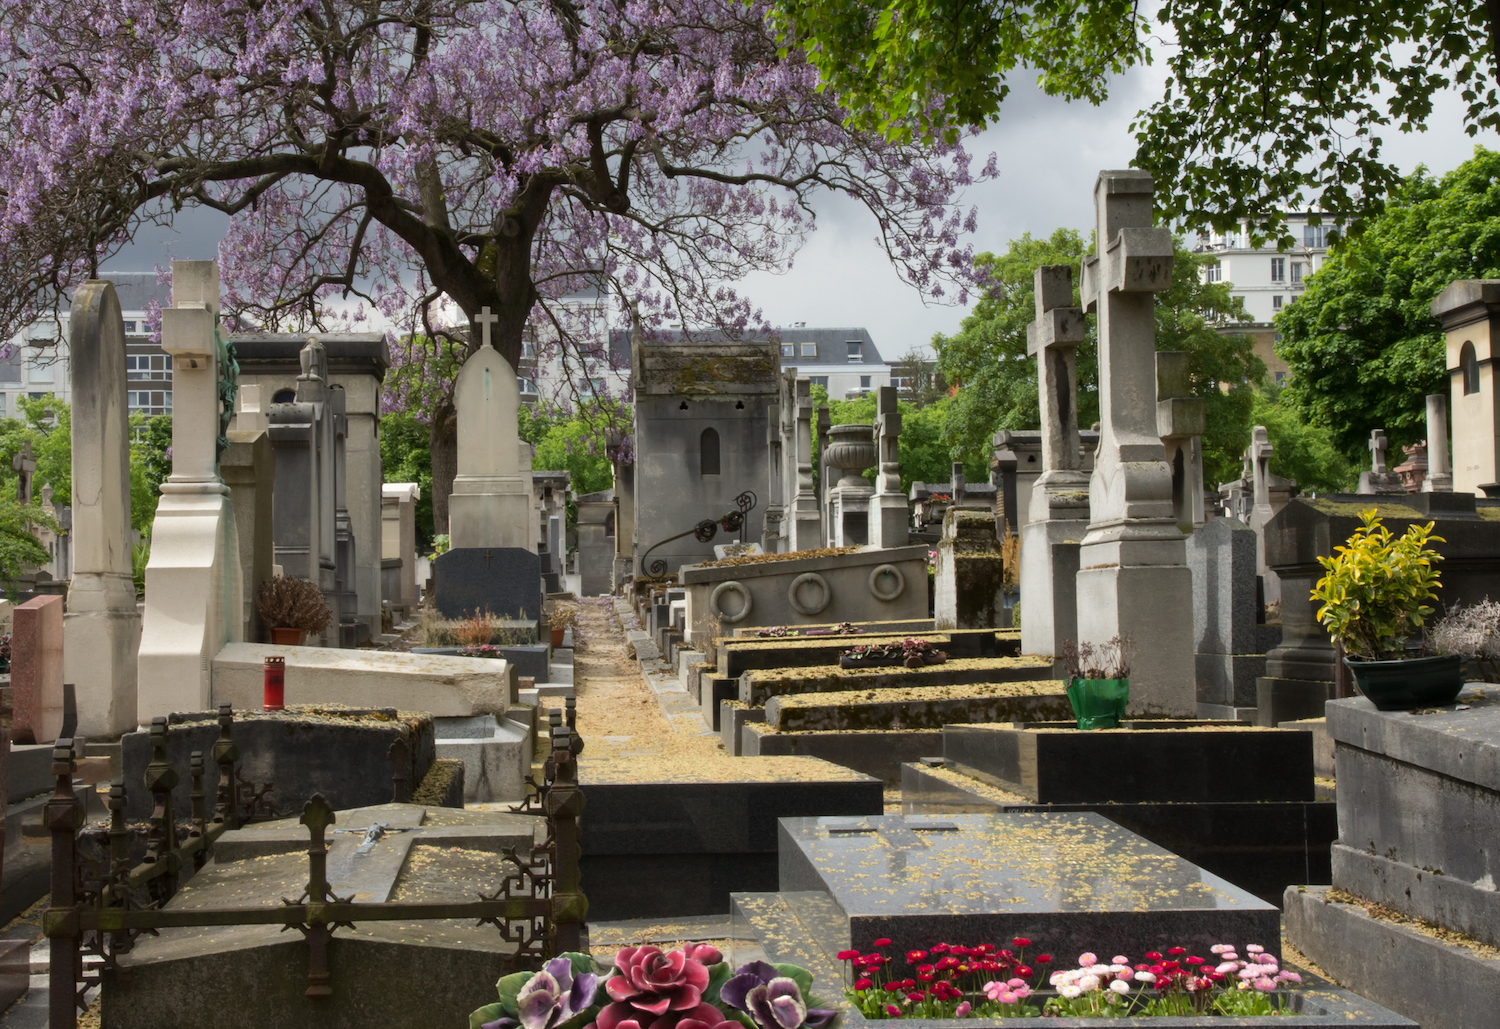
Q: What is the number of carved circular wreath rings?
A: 3